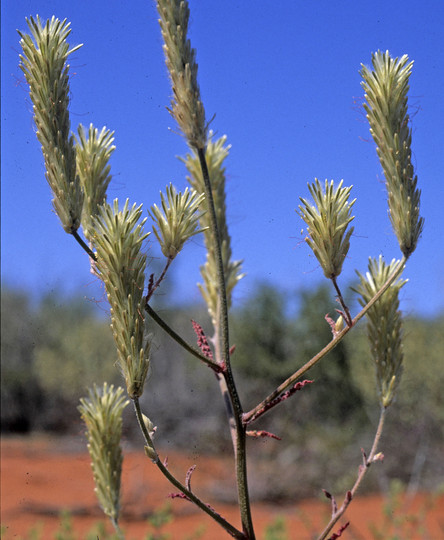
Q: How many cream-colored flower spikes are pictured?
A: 10